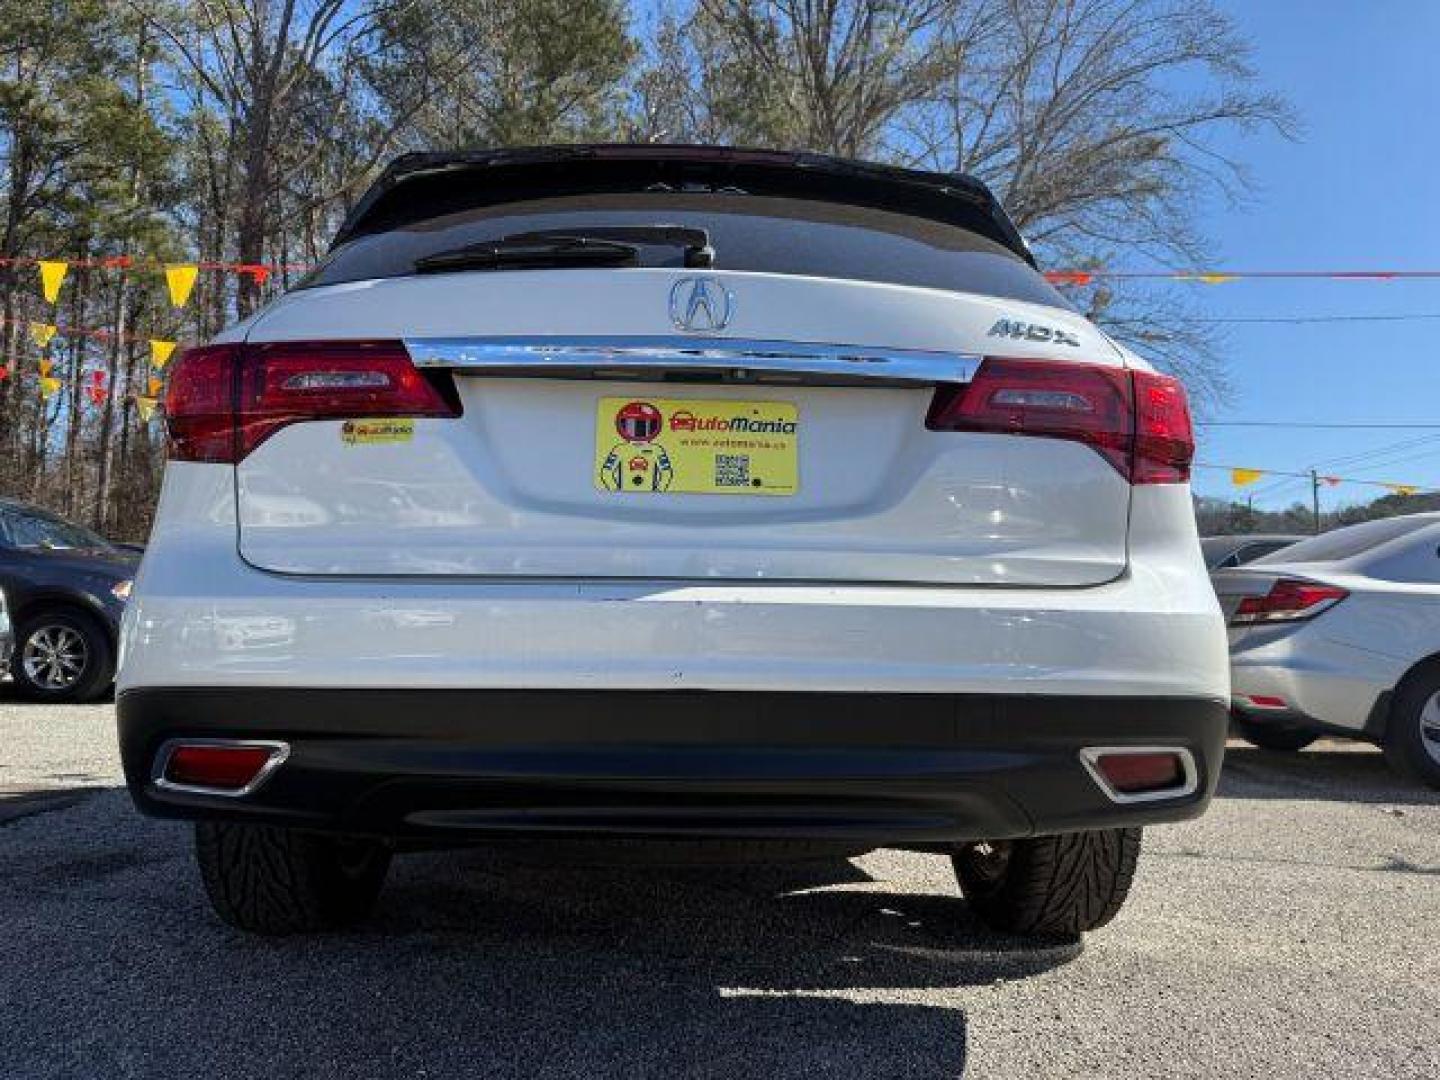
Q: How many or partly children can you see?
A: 0